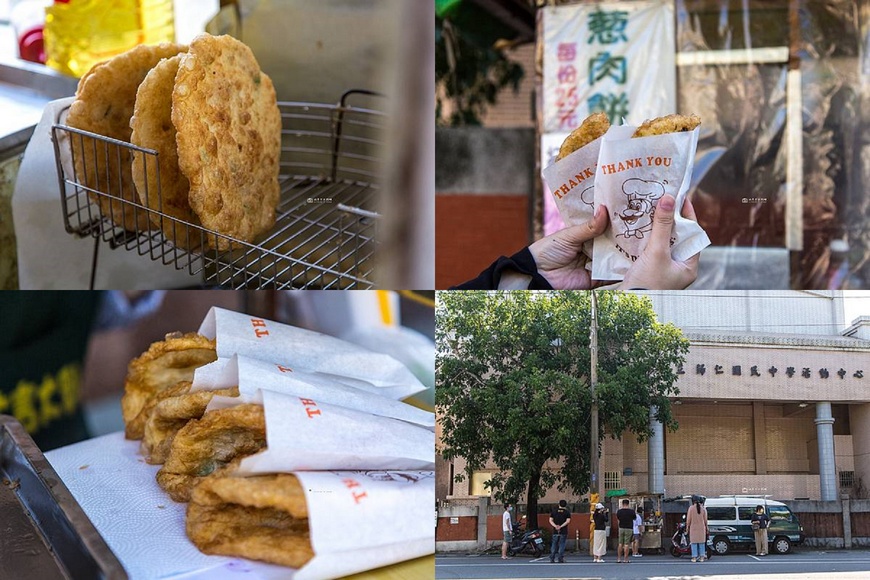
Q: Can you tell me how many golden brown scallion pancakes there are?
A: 9